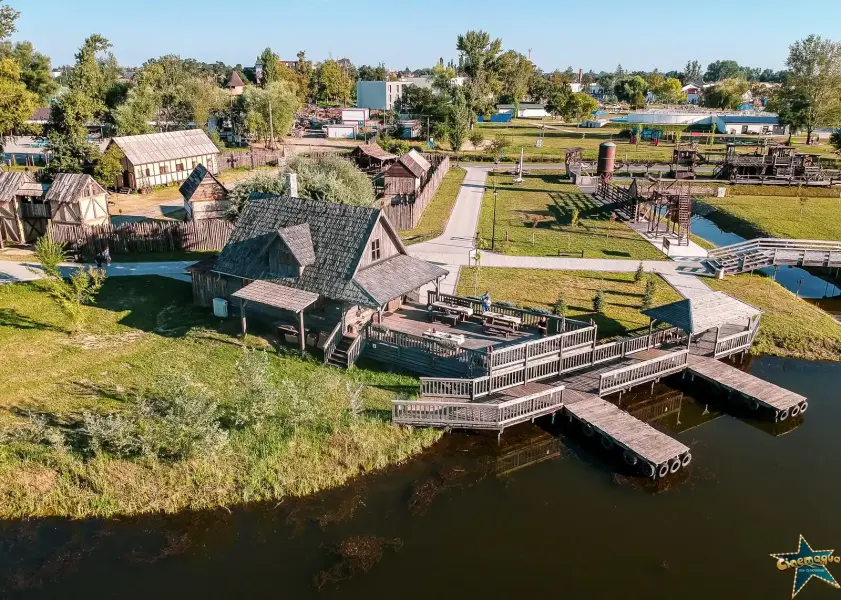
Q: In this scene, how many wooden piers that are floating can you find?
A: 2